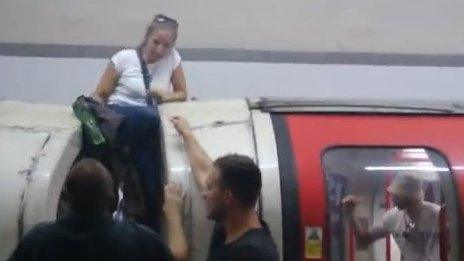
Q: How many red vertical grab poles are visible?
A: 2